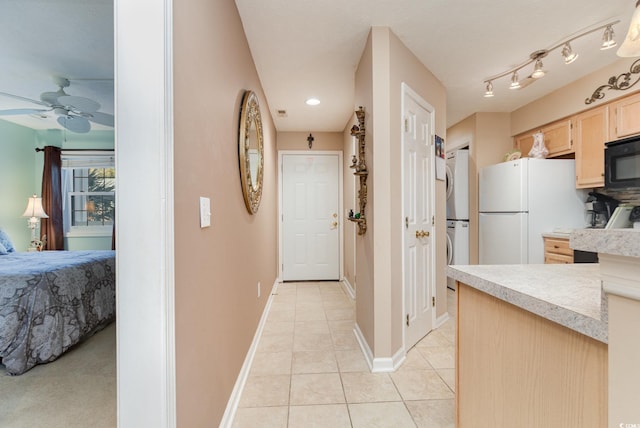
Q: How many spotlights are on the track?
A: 5